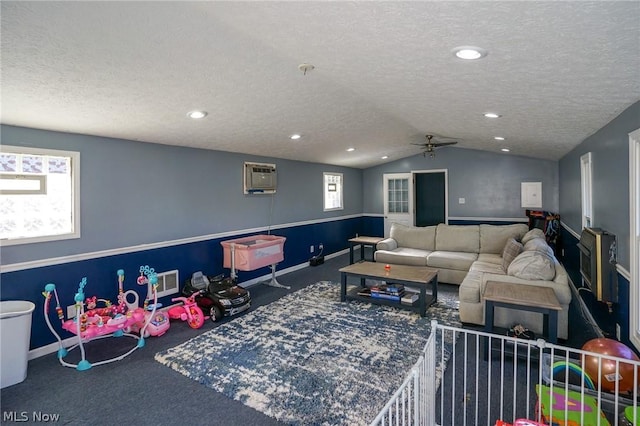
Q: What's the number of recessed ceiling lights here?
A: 8